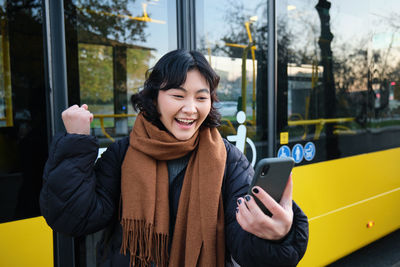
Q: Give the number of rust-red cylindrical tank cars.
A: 0